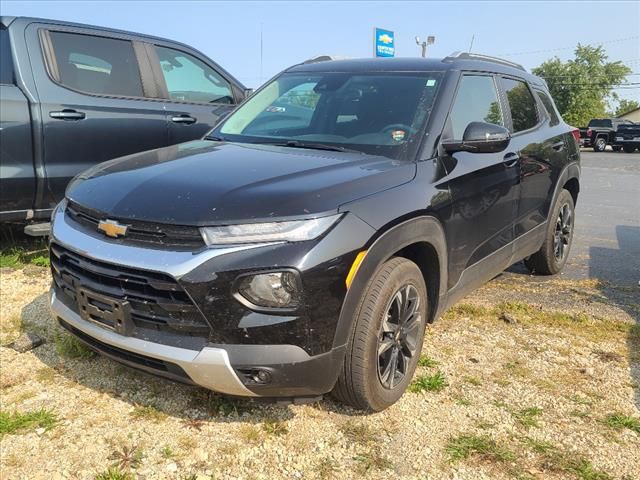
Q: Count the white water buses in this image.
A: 0